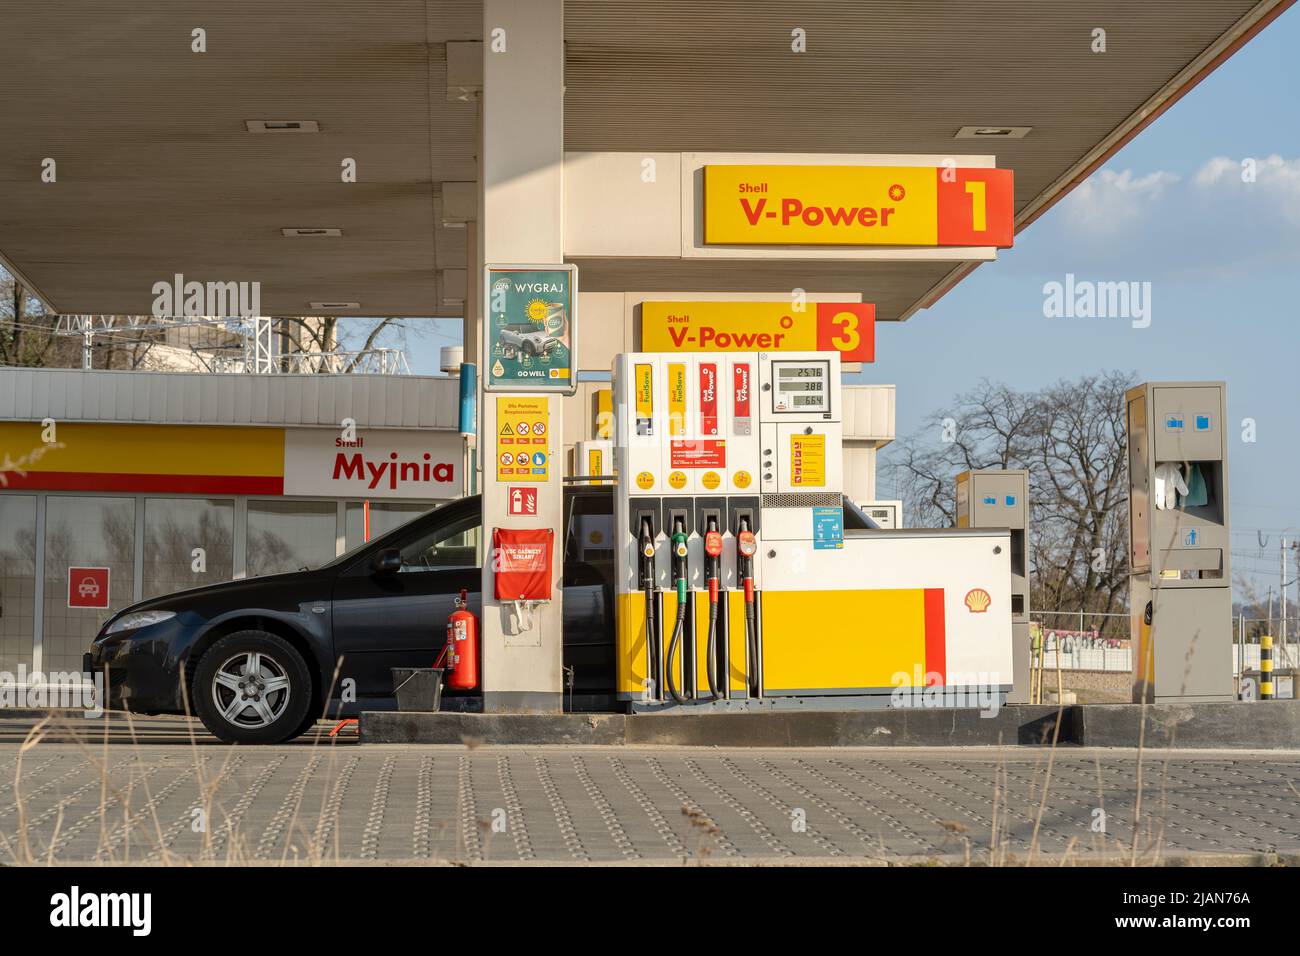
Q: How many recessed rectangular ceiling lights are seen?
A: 4